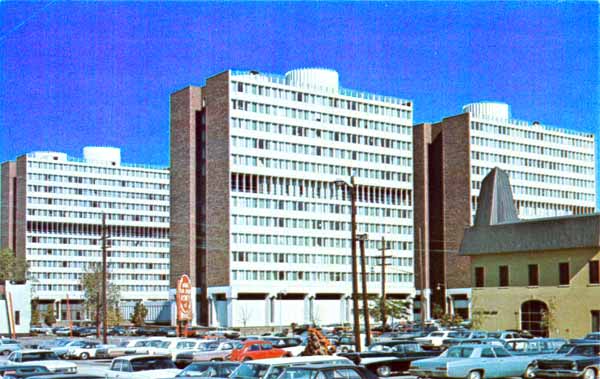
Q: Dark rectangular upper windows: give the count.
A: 5